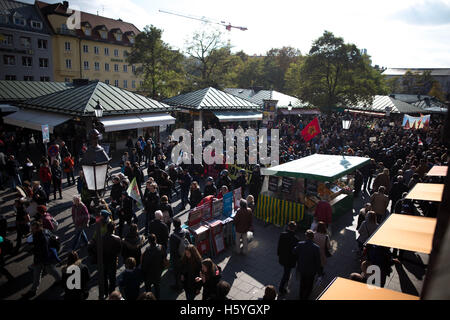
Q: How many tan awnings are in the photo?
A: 4